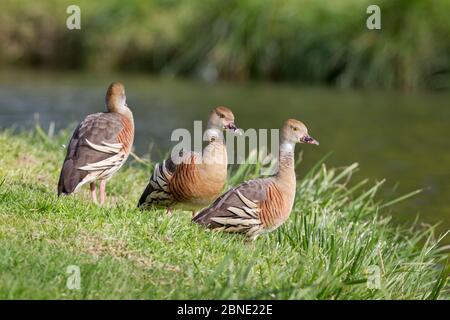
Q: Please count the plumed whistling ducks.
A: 3